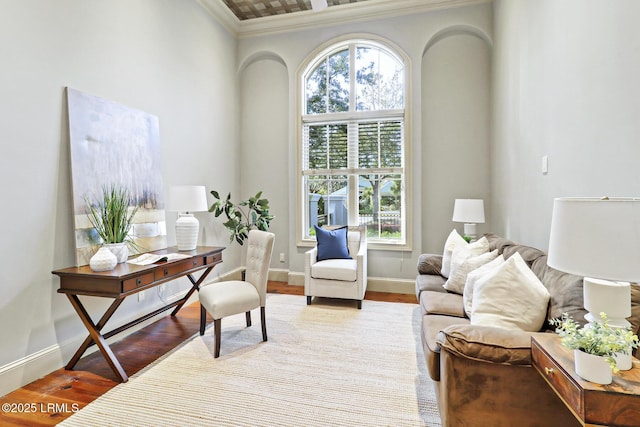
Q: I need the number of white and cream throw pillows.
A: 4